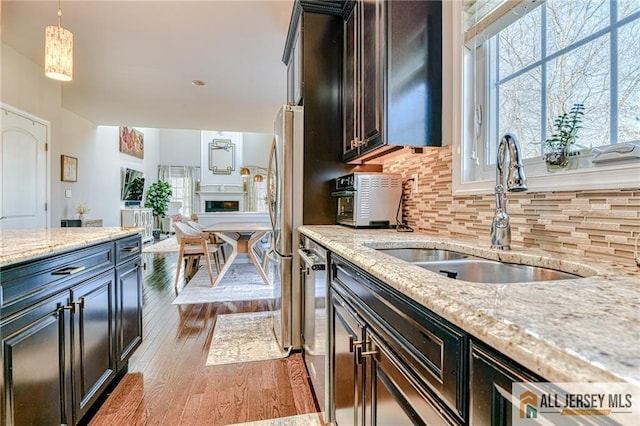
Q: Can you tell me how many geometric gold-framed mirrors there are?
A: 1